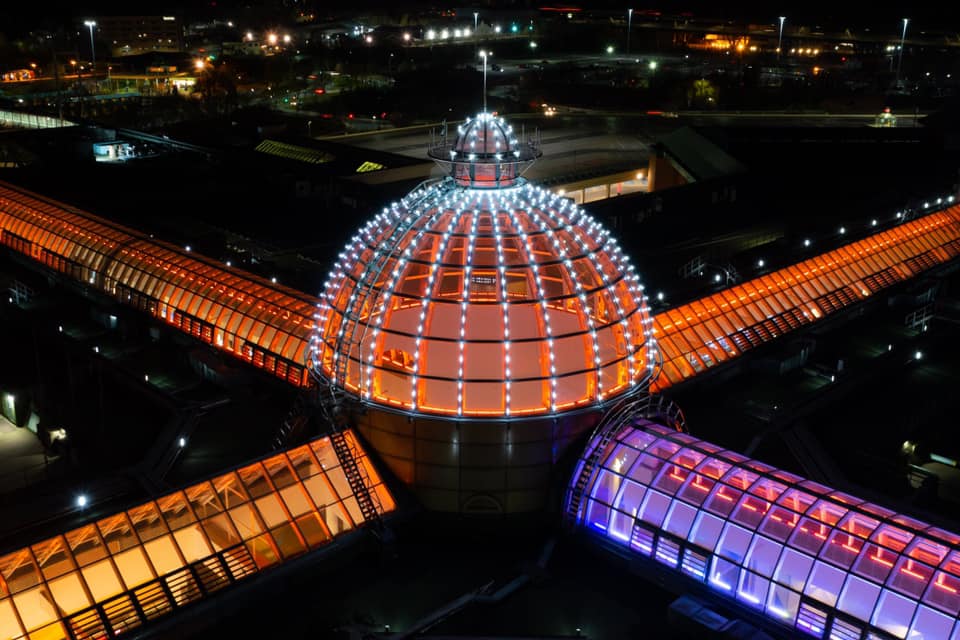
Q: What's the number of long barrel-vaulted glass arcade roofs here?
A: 4